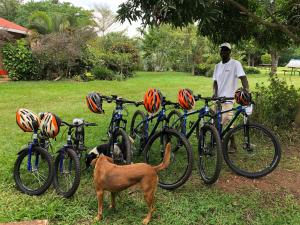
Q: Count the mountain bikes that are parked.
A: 6